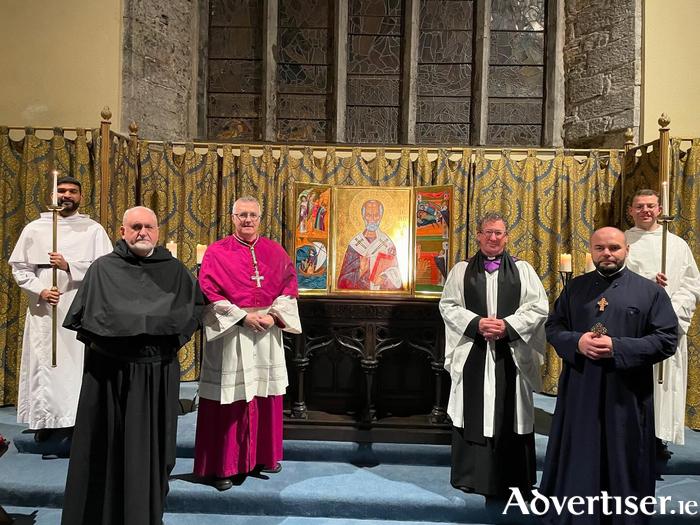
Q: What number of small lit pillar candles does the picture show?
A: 4